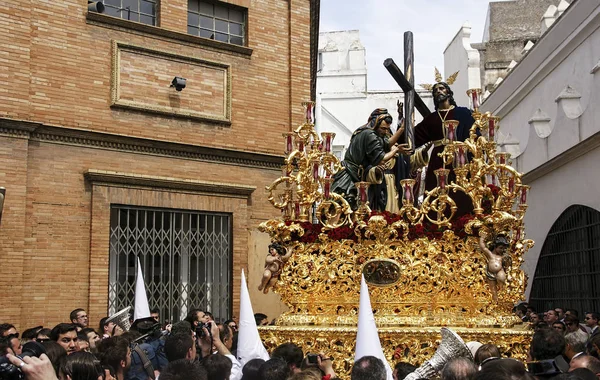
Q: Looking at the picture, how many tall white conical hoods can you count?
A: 3